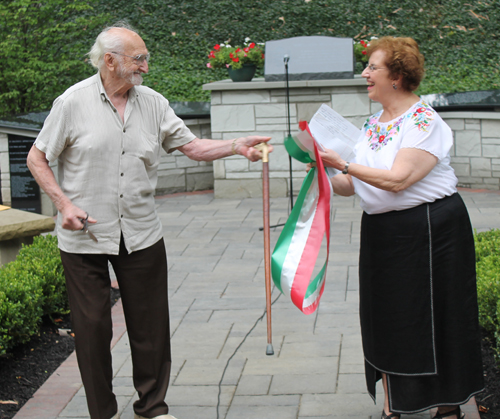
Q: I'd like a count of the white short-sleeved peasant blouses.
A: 1